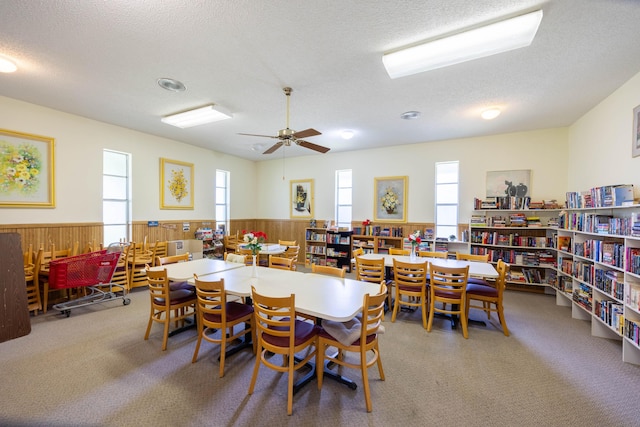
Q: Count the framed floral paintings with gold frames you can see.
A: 4